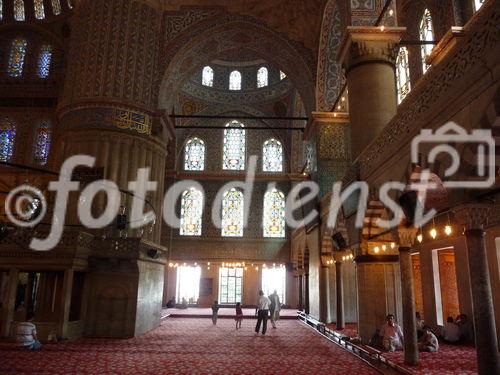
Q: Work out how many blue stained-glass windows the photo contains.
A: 4